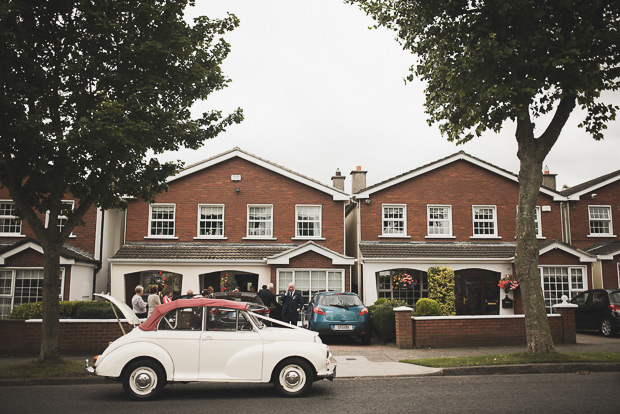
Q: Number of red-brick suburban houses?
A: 4